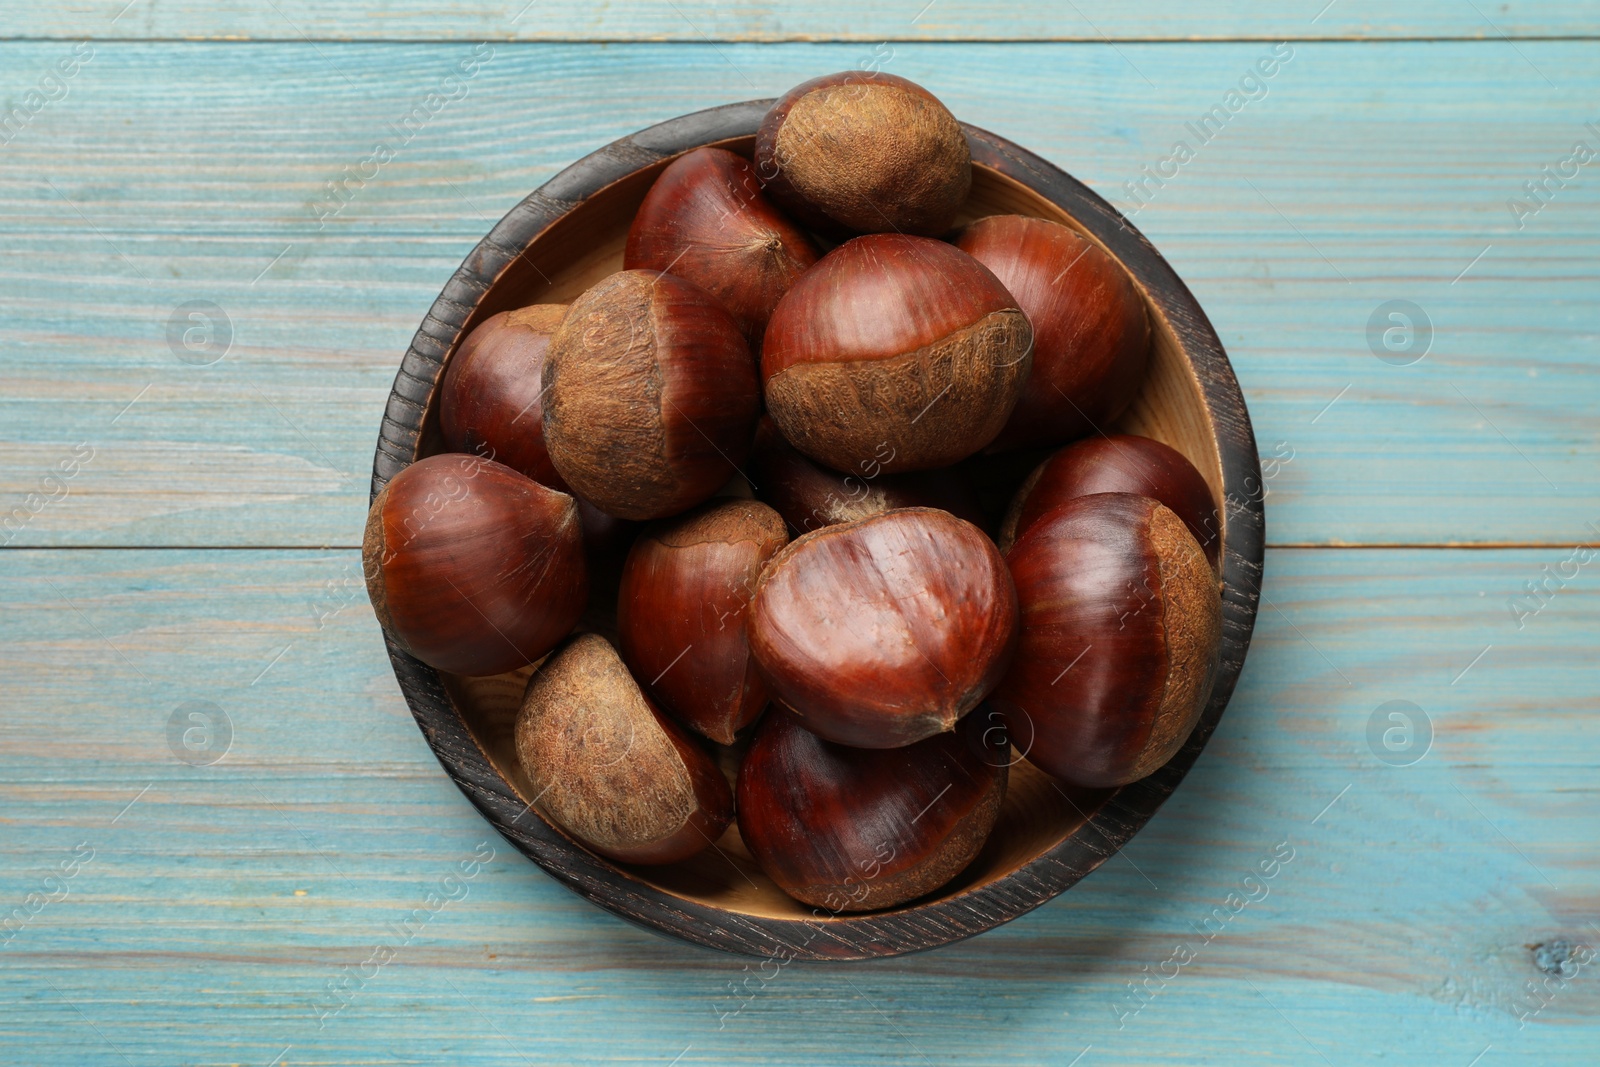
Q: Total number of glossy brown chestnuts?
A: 14